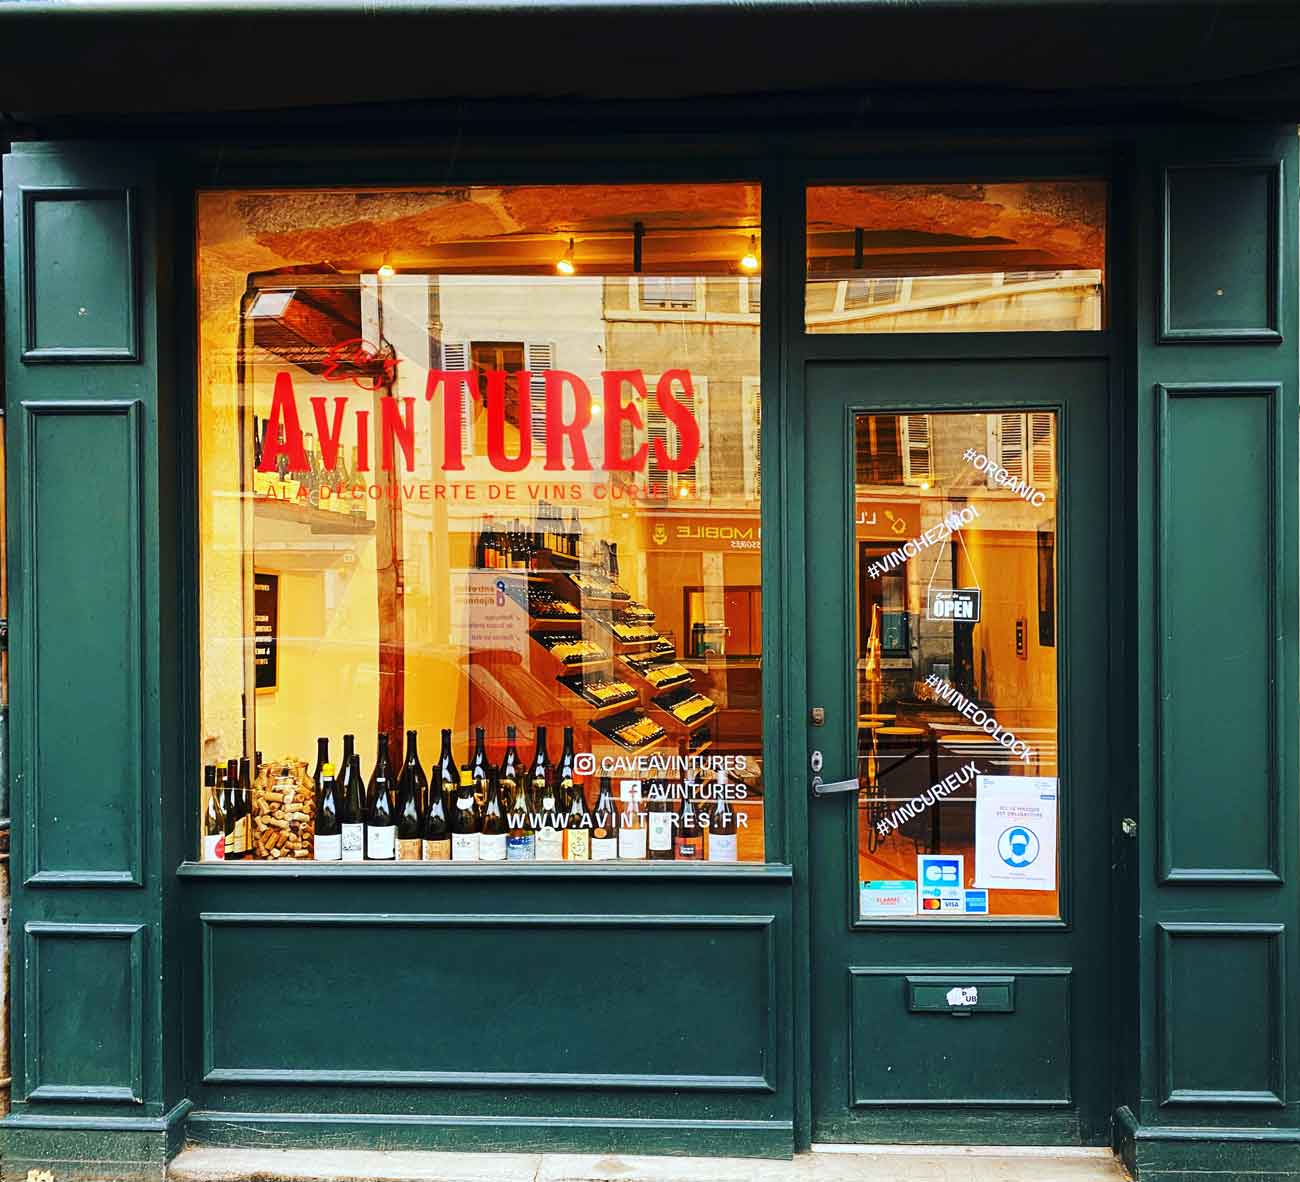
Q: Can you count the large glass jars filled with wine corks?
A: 1